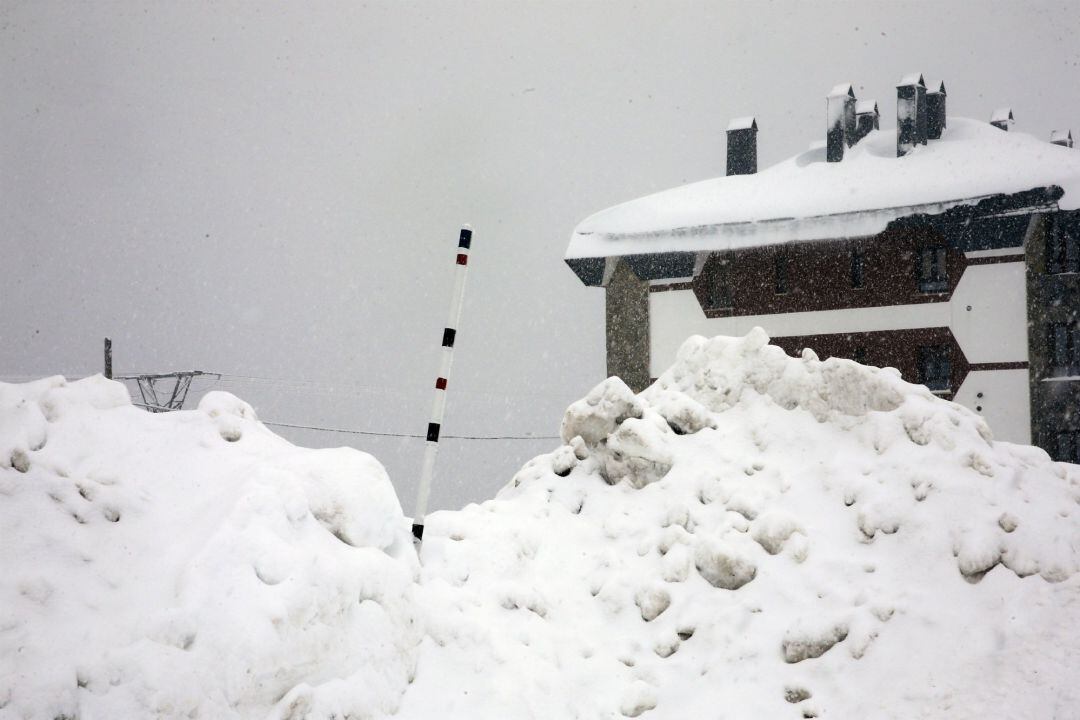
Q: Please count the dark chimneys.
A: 7